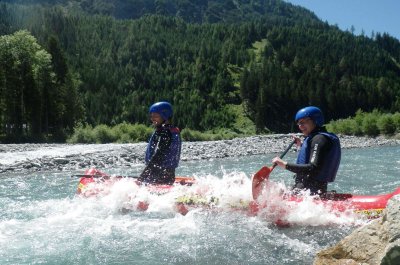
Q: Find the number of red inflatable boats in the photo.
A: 1